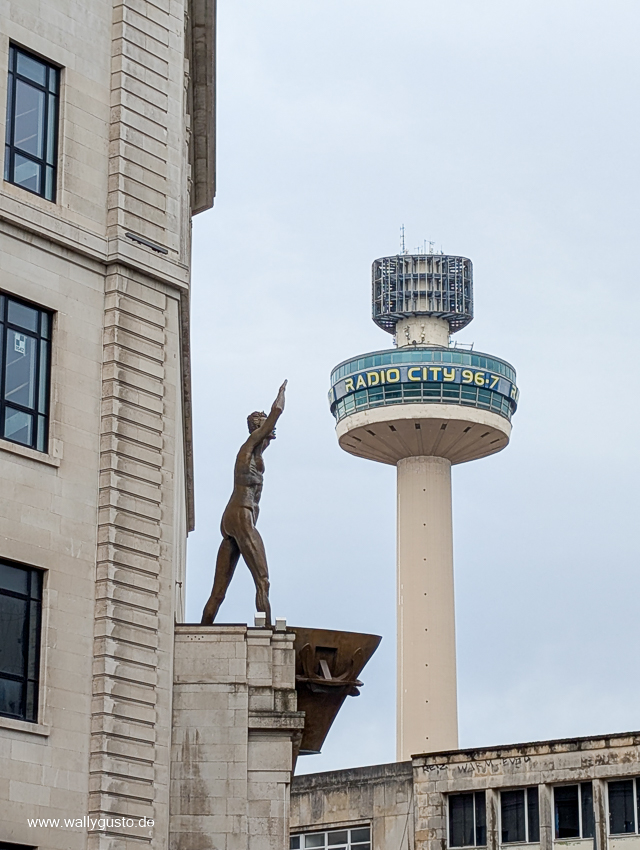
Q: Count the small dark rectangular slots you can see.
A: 9